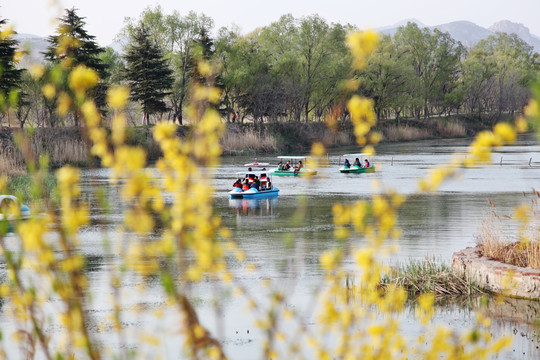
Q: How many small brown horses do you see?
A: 0